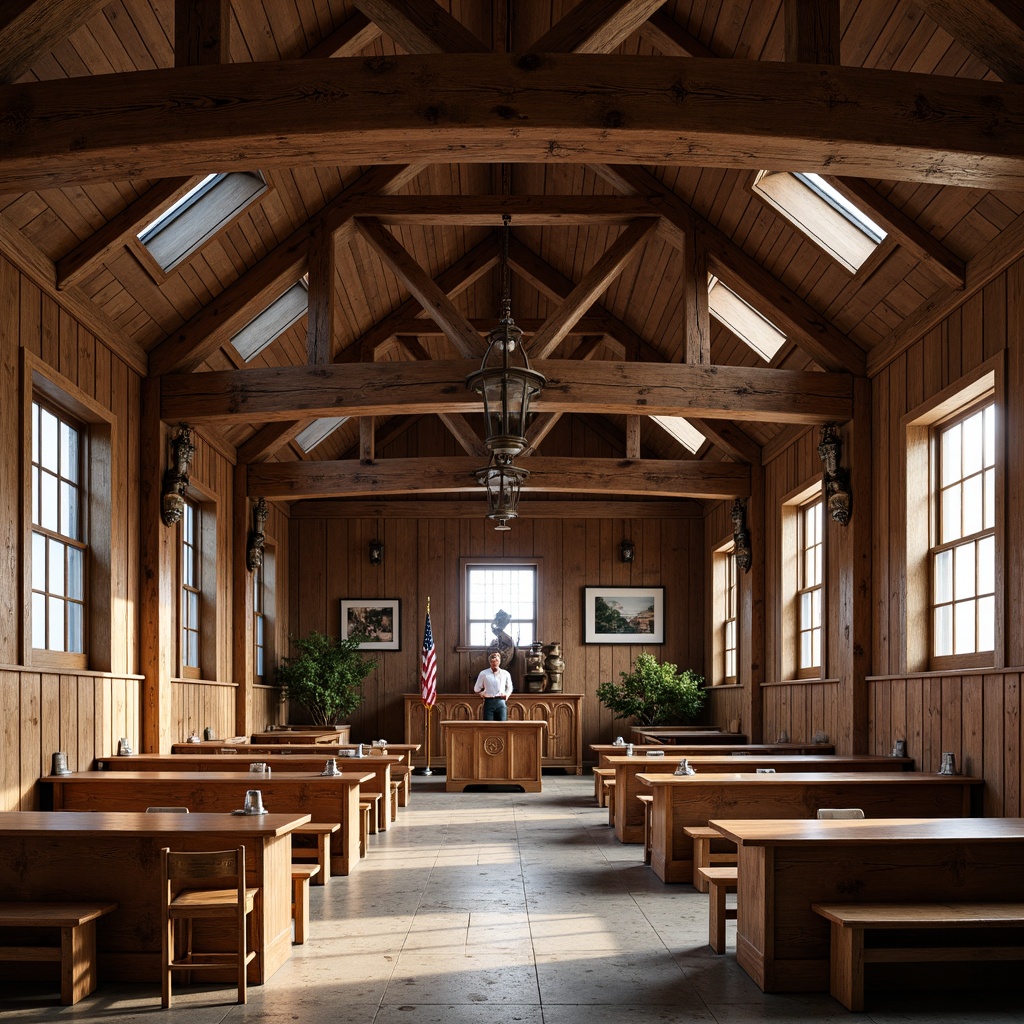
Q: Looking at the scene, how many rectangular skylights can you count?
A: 6